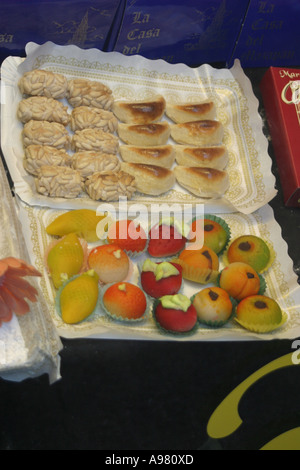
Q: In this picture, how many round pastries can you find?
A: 12